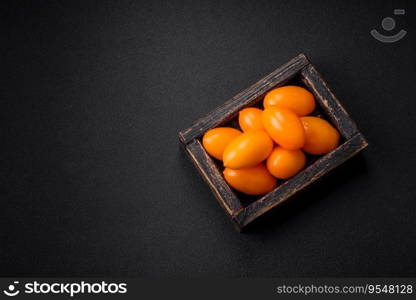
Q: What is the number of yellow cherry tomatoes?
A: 8